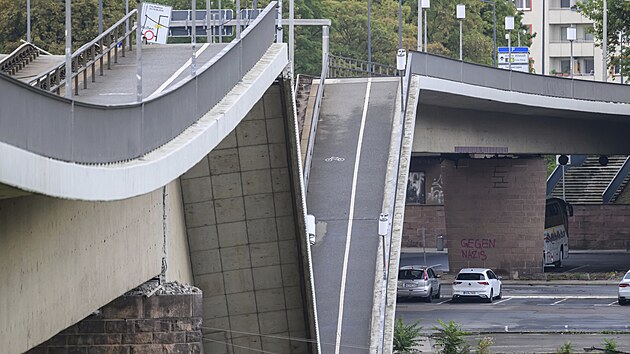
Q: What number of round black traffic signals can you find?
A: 2